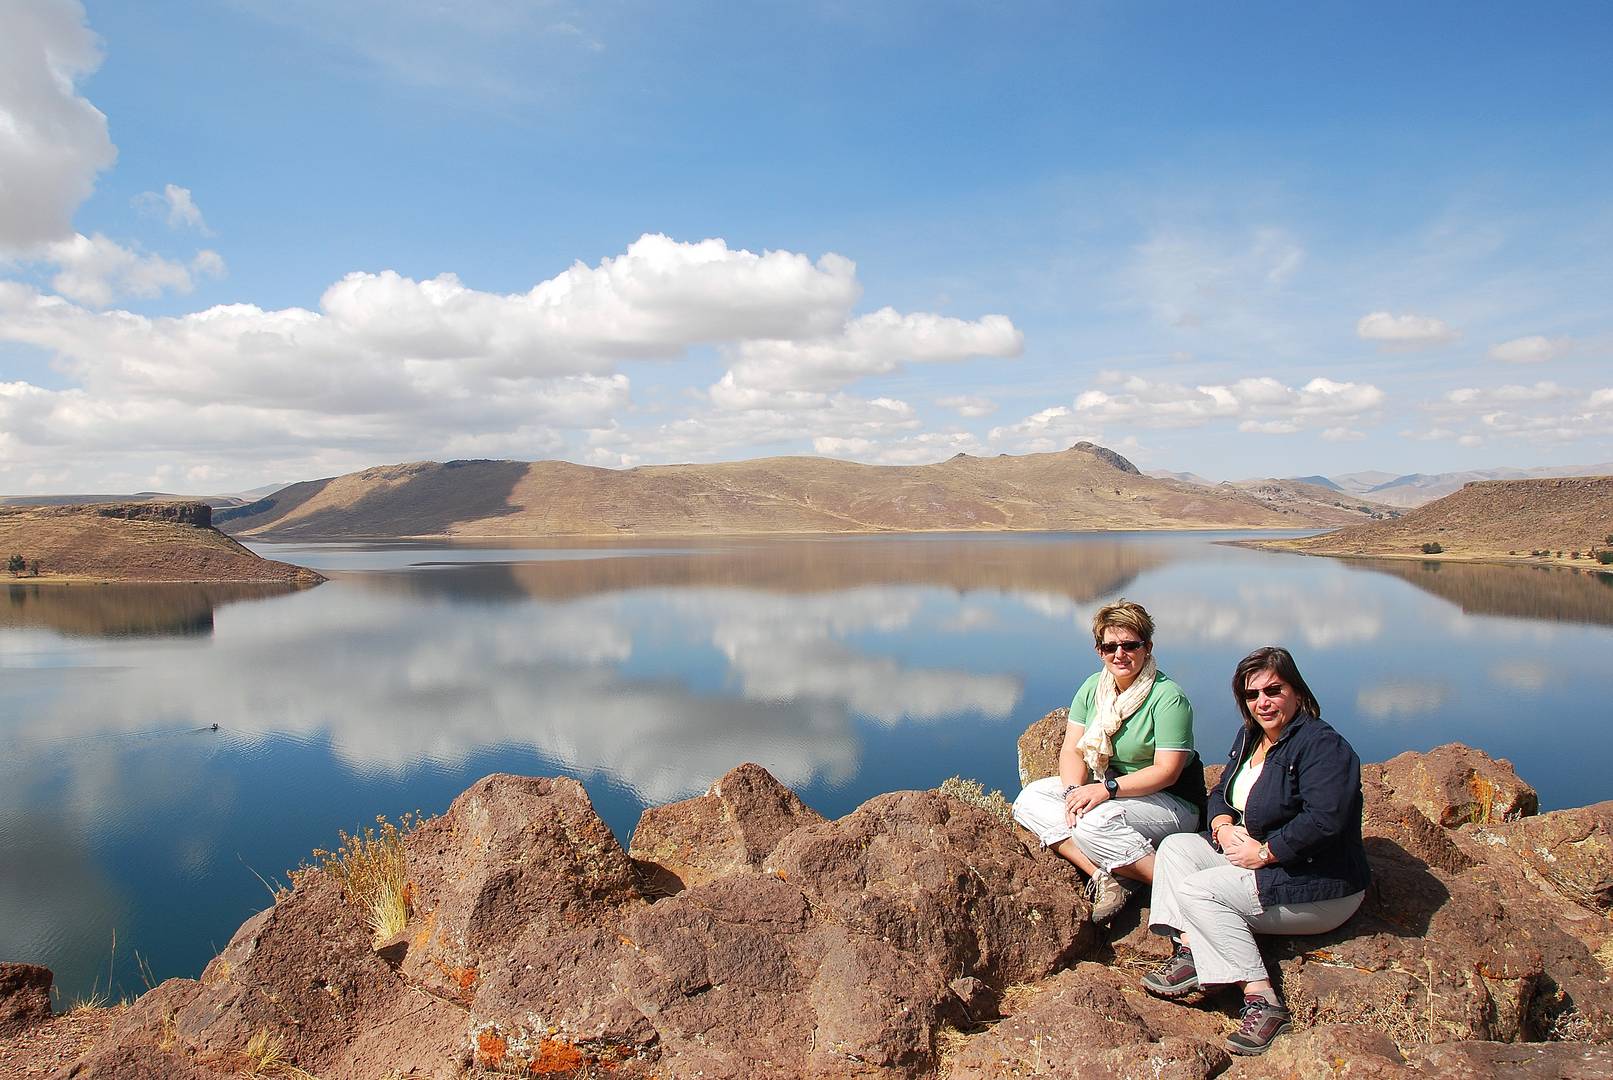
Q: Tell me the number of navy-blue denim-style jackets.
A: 1